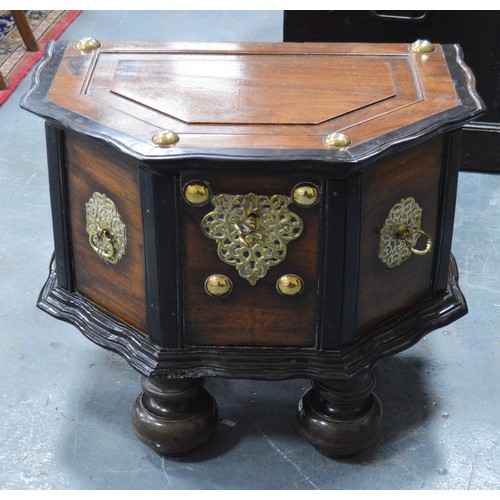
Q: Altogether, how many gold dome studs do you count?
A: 8